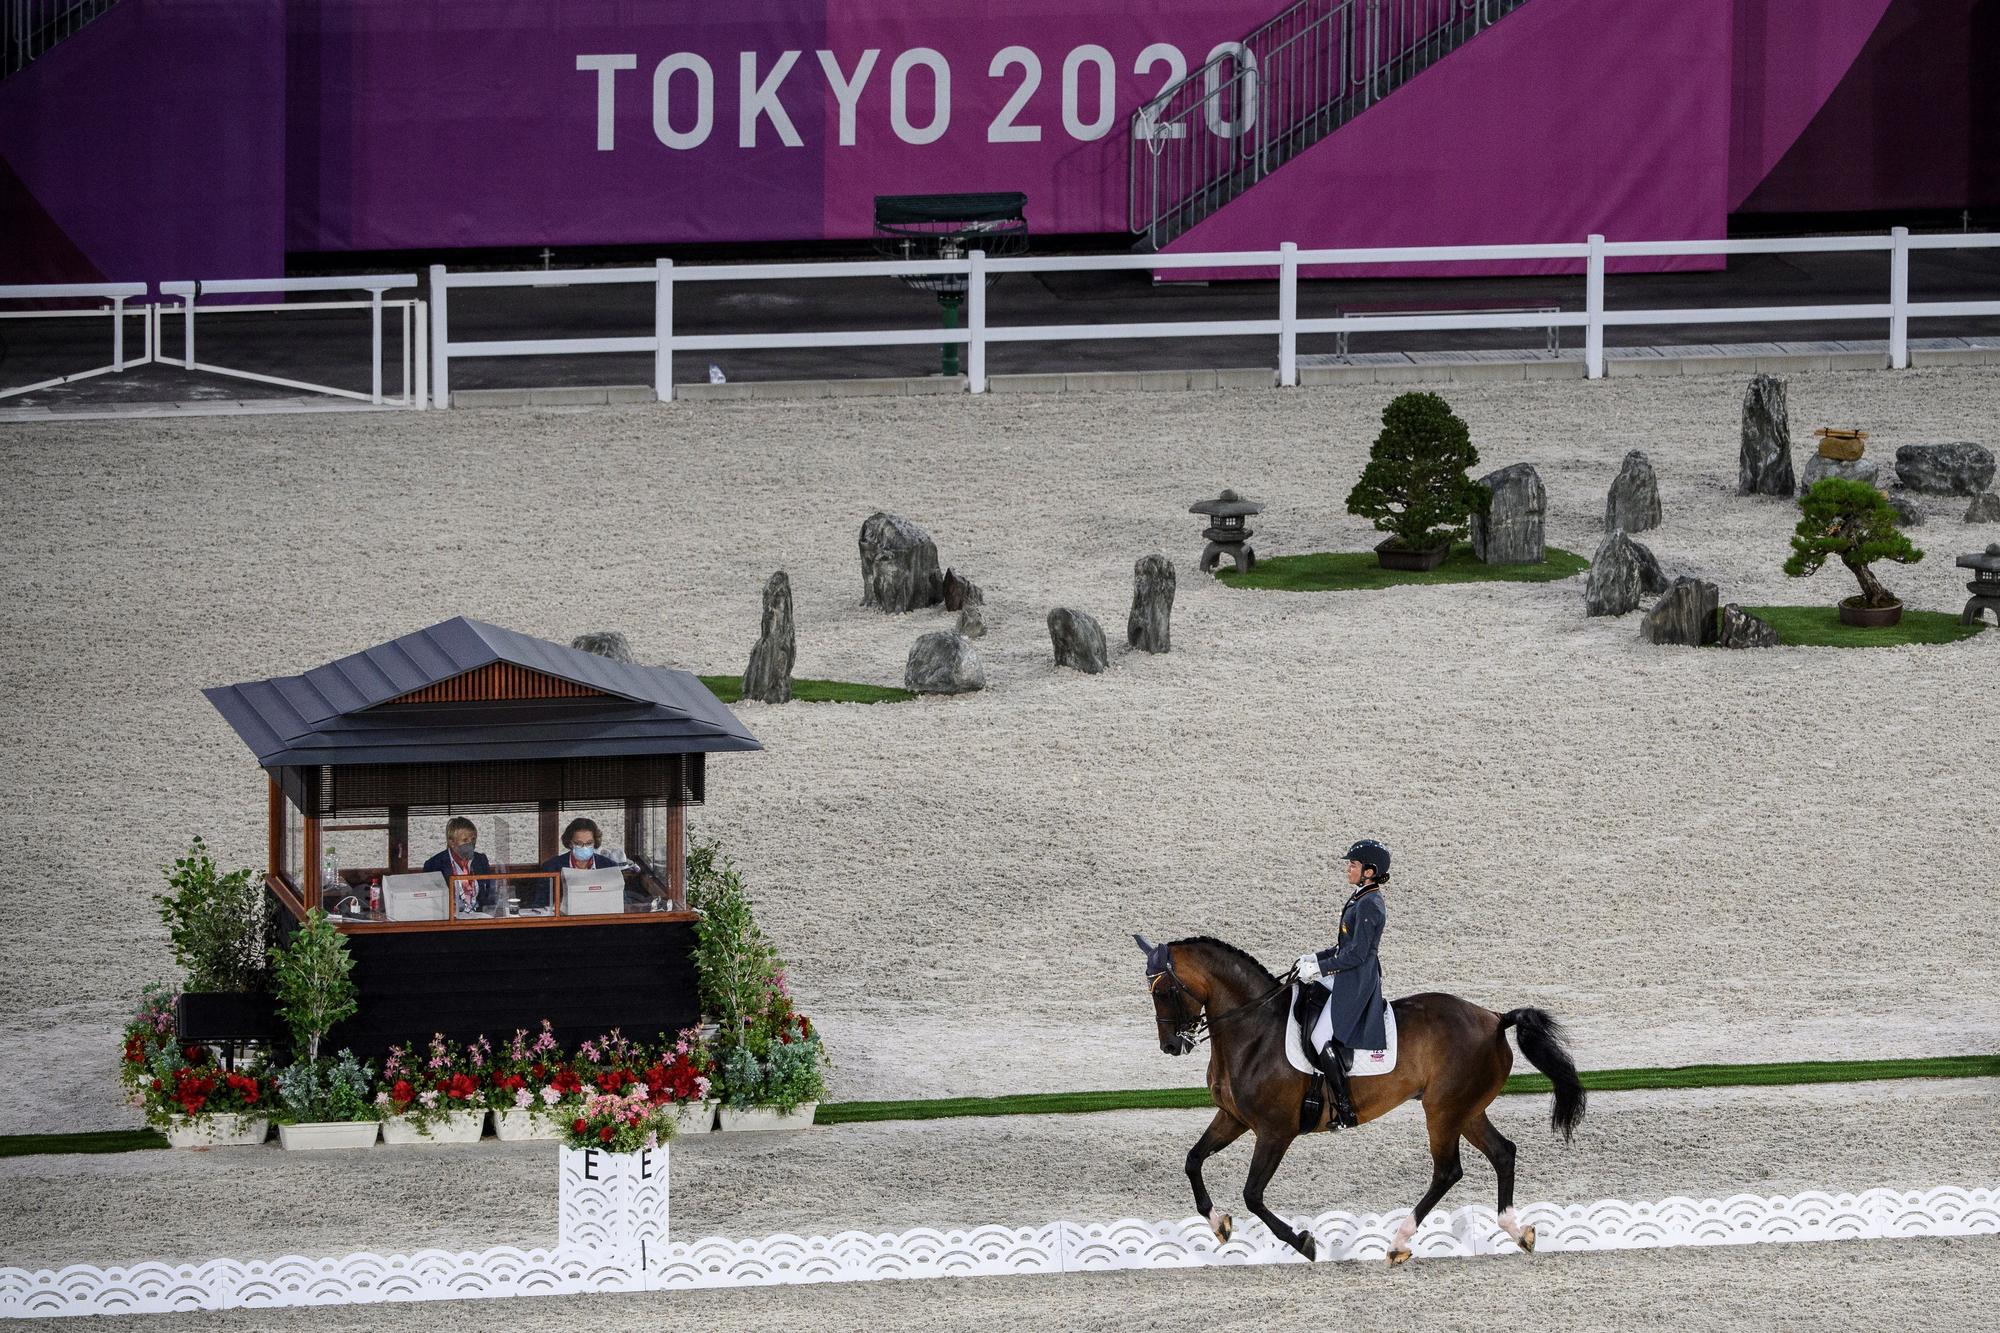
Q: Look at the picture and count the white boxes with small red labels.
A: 2